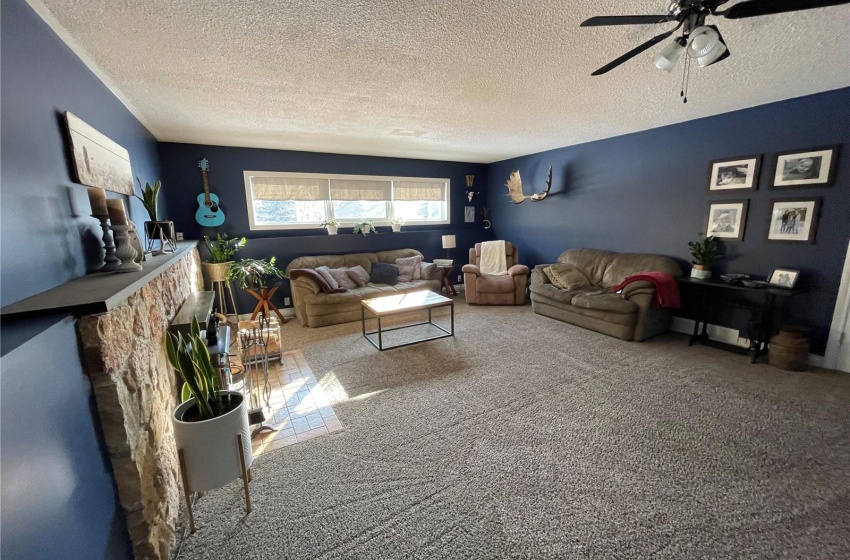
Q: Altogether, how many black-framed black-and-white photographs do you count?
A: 4